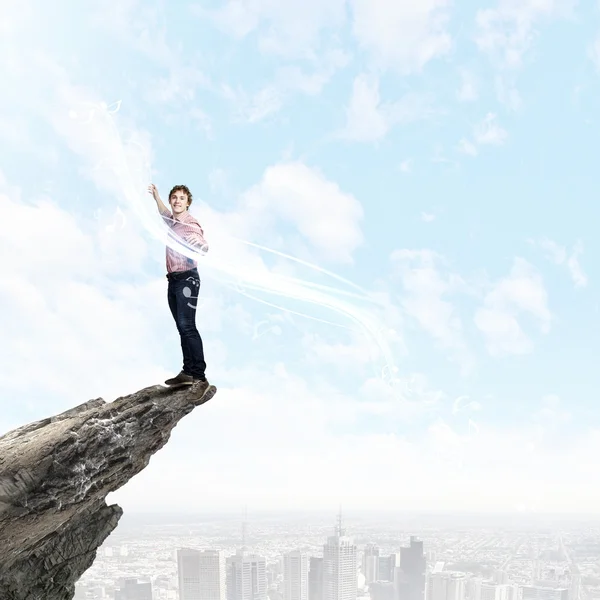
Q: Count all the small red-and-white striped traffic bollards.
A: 0